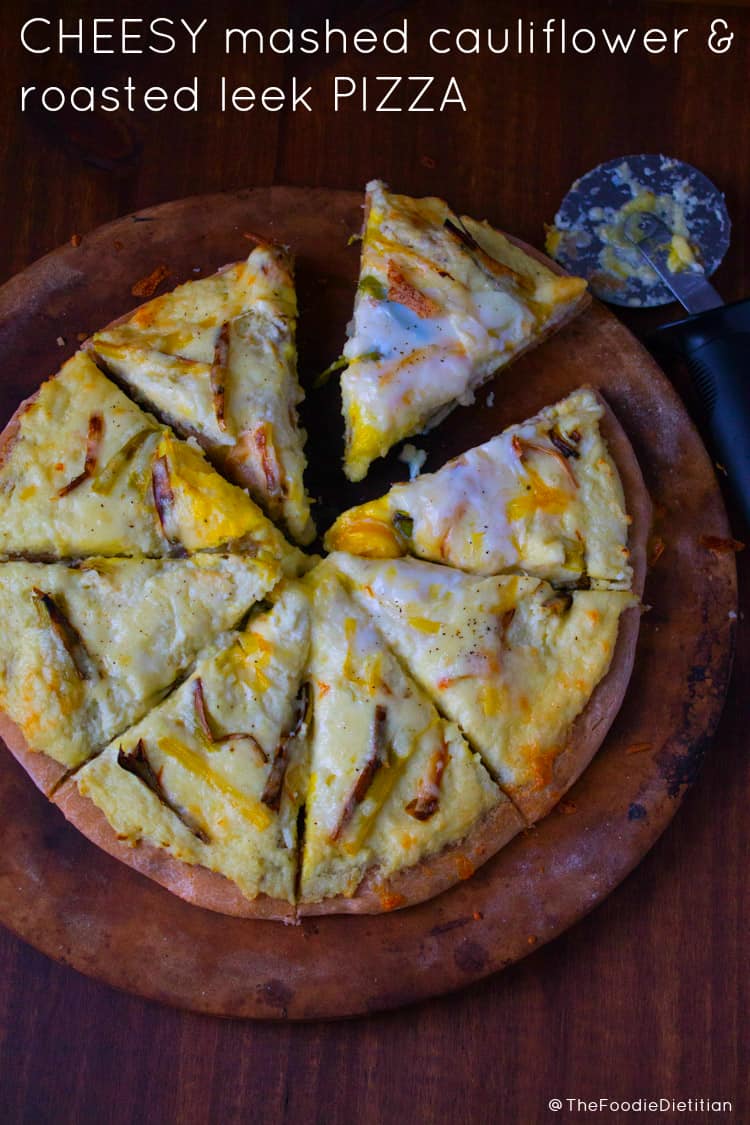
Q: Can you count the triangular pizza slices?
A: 8